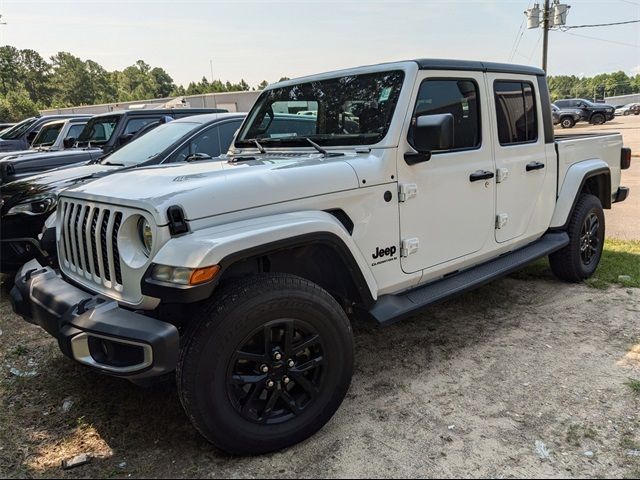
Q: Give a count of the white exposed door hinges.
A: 4